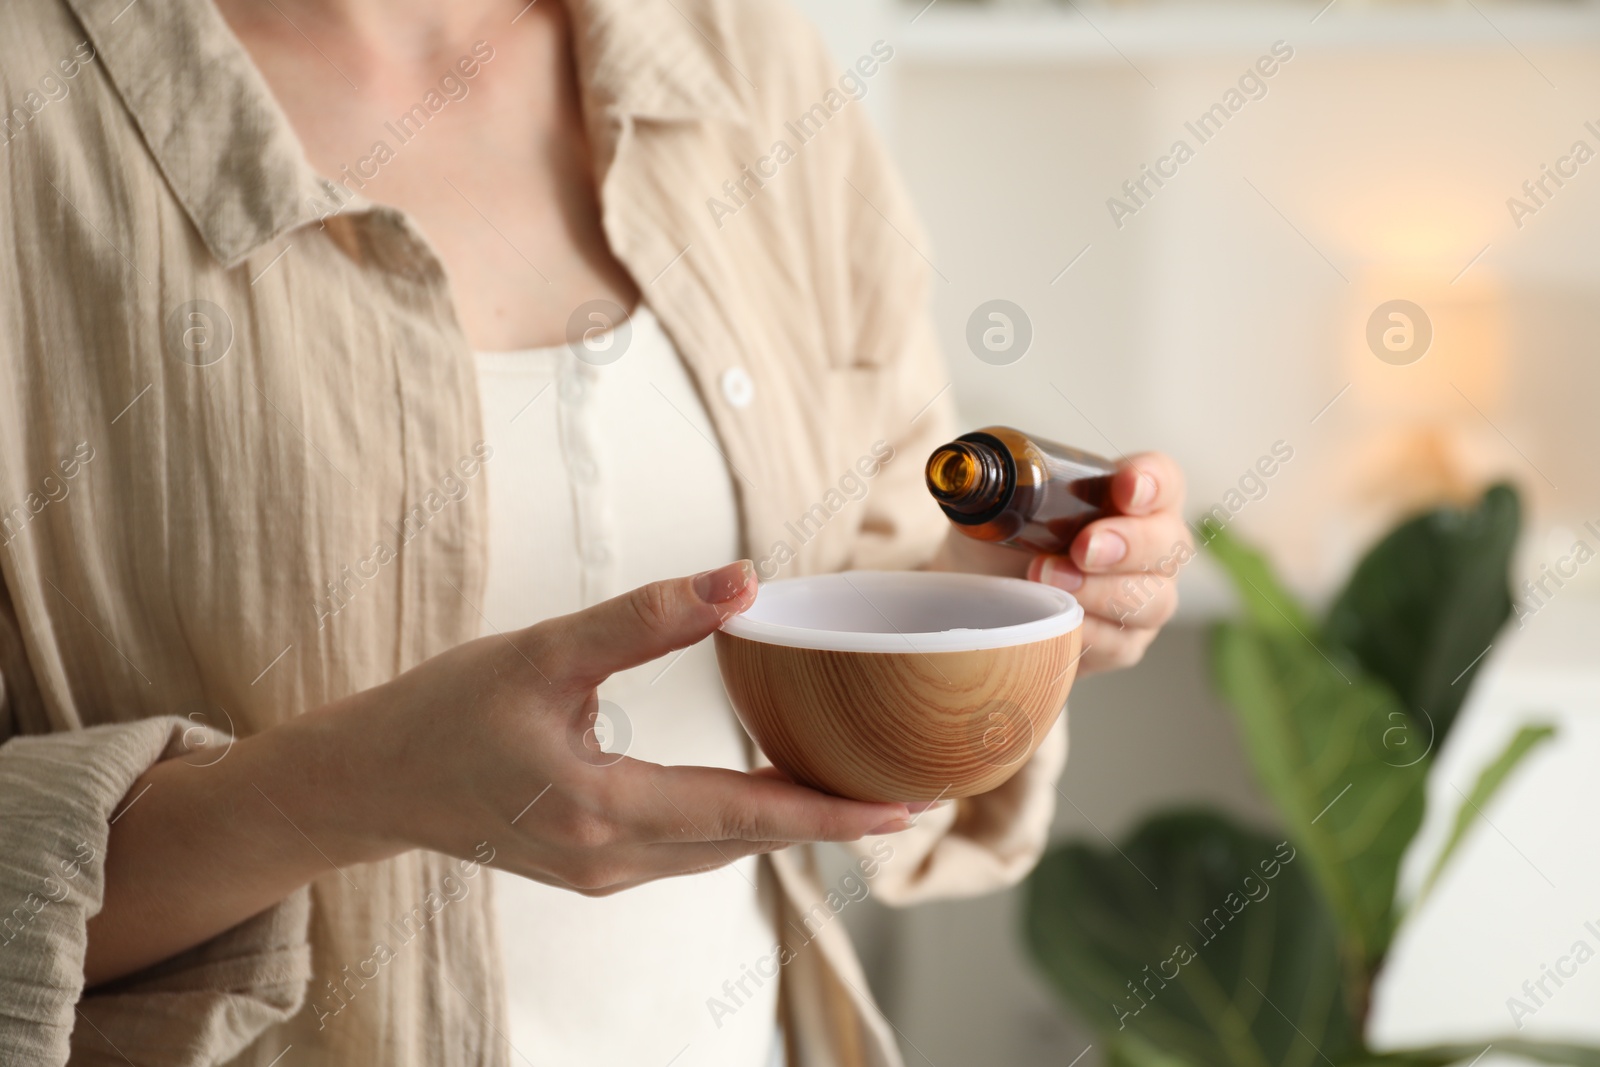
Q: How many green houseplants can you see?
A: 1